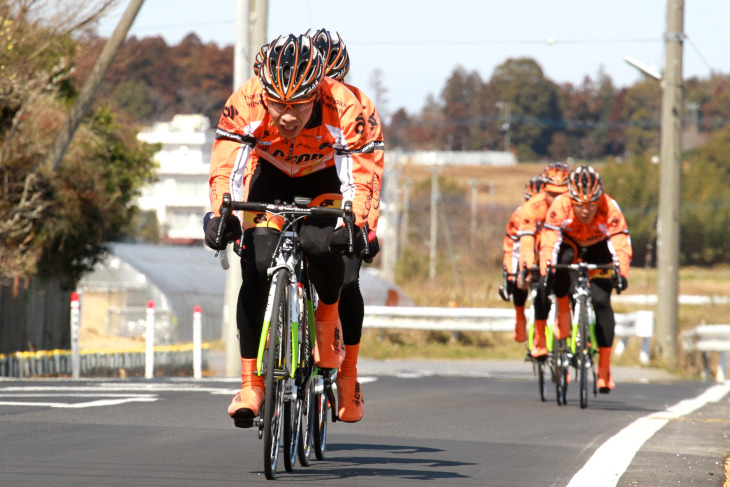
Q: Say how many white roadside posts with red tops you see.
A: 3